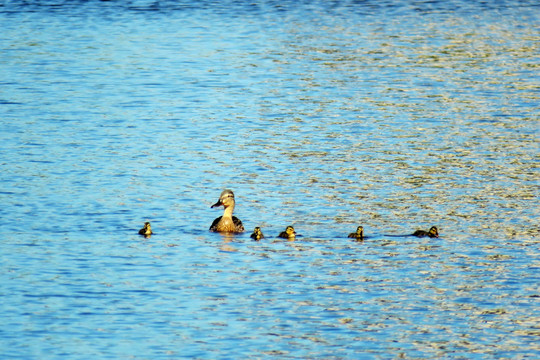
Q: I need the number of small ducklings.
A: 5